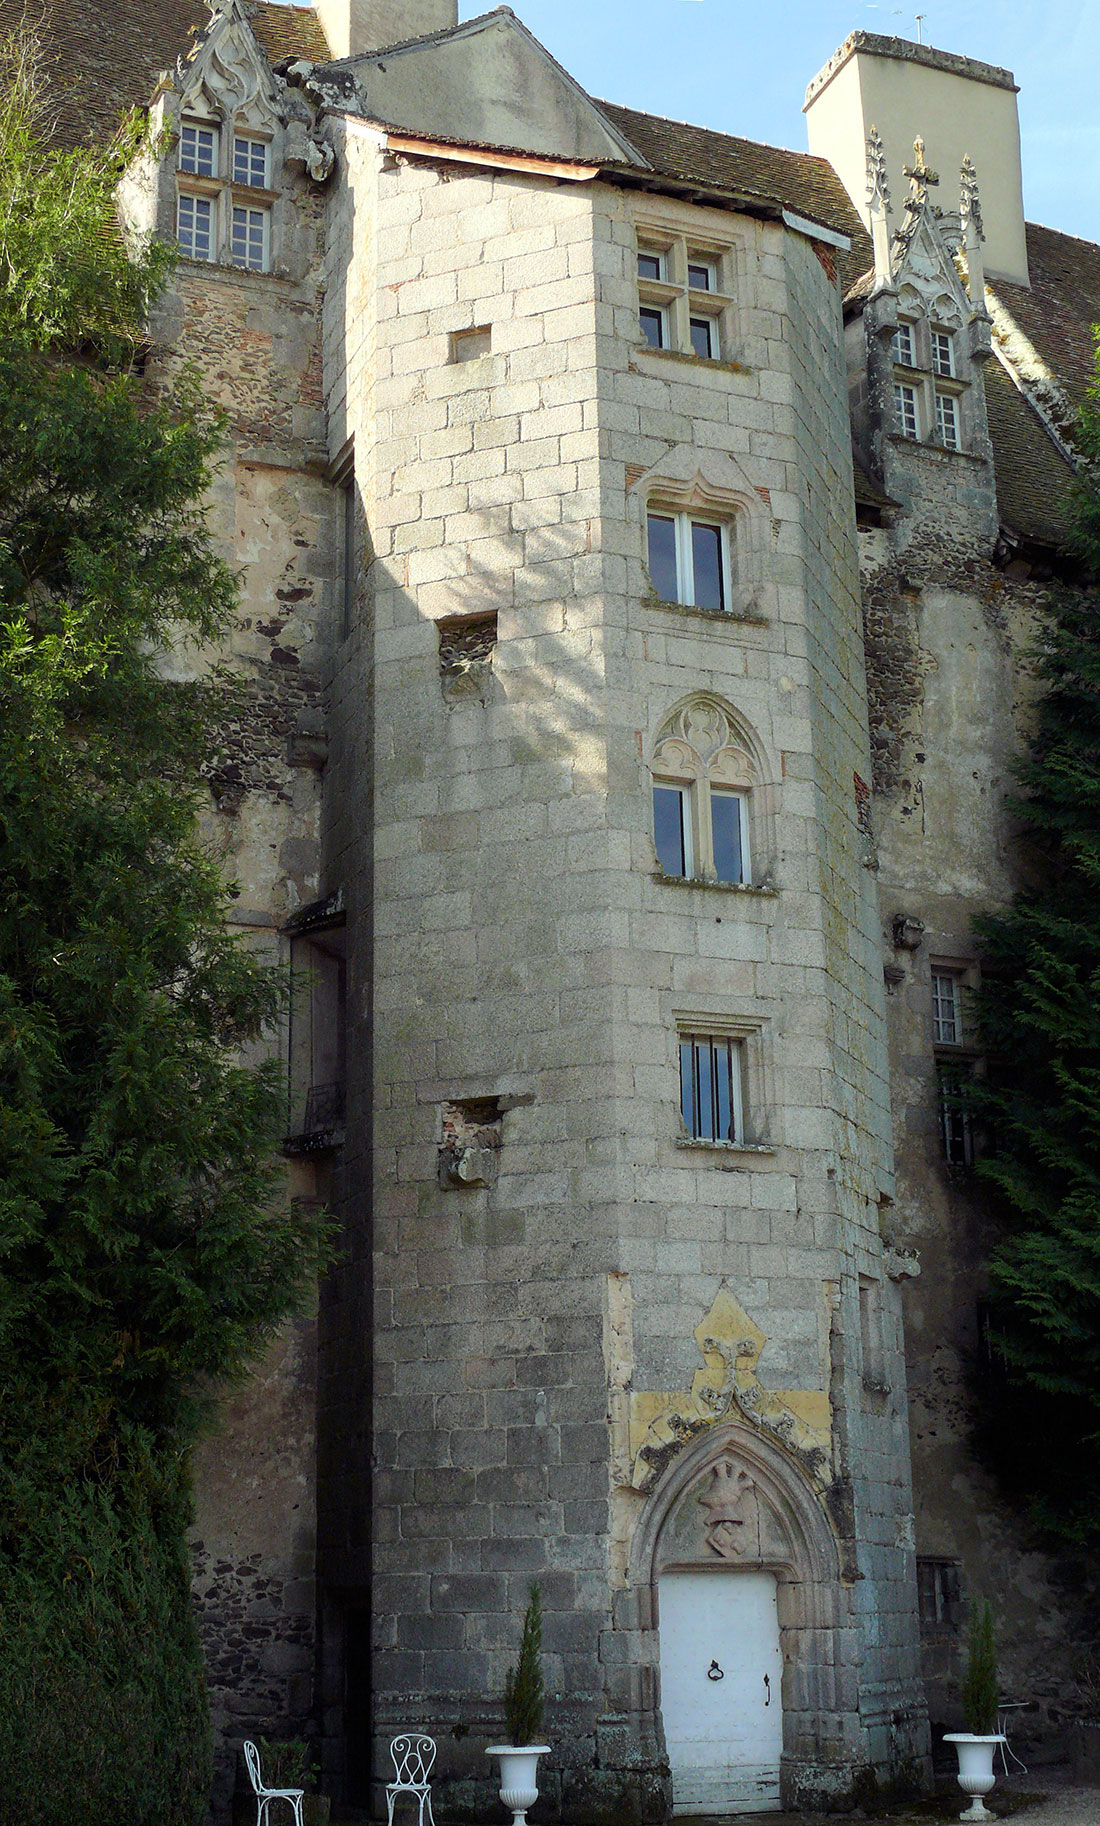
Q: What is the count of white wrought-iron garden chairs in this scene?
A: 2